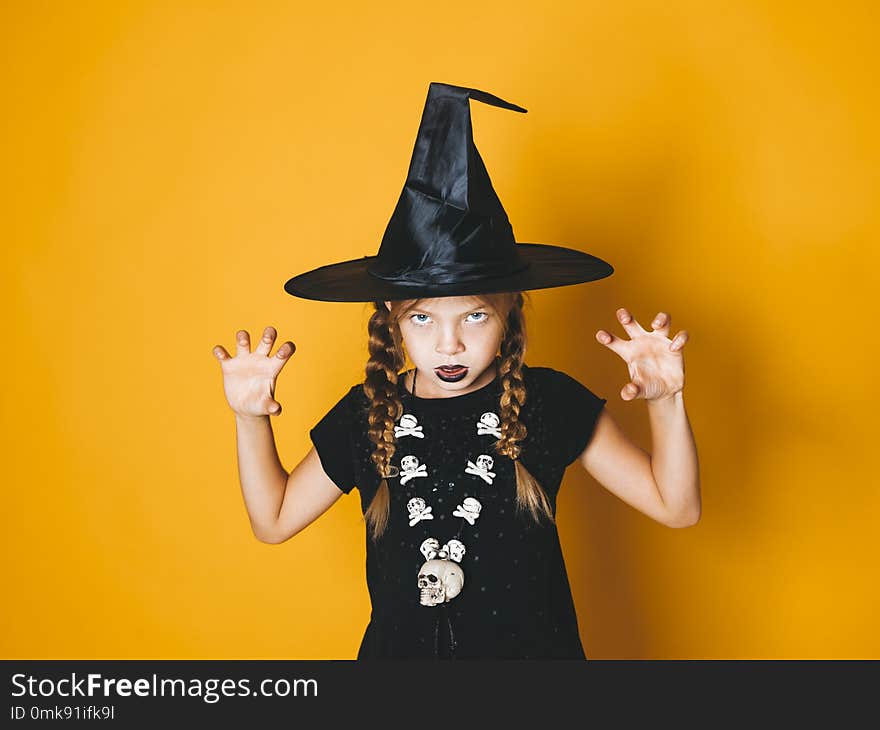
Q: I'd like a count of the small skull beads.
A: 8